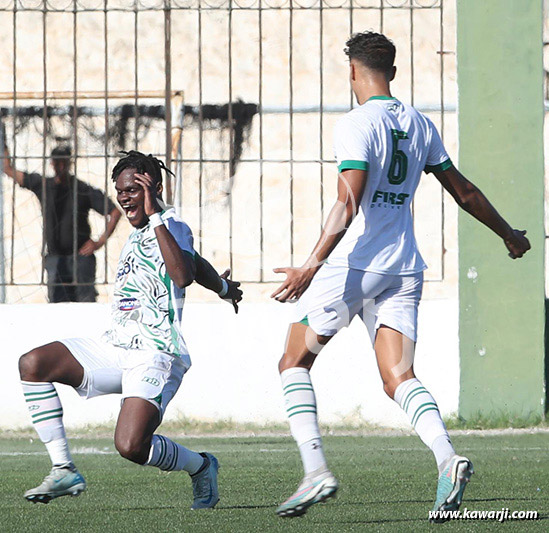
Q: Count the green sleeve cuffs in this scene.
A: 2